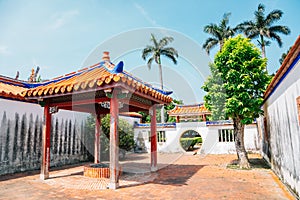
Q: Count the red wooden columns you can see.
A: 4